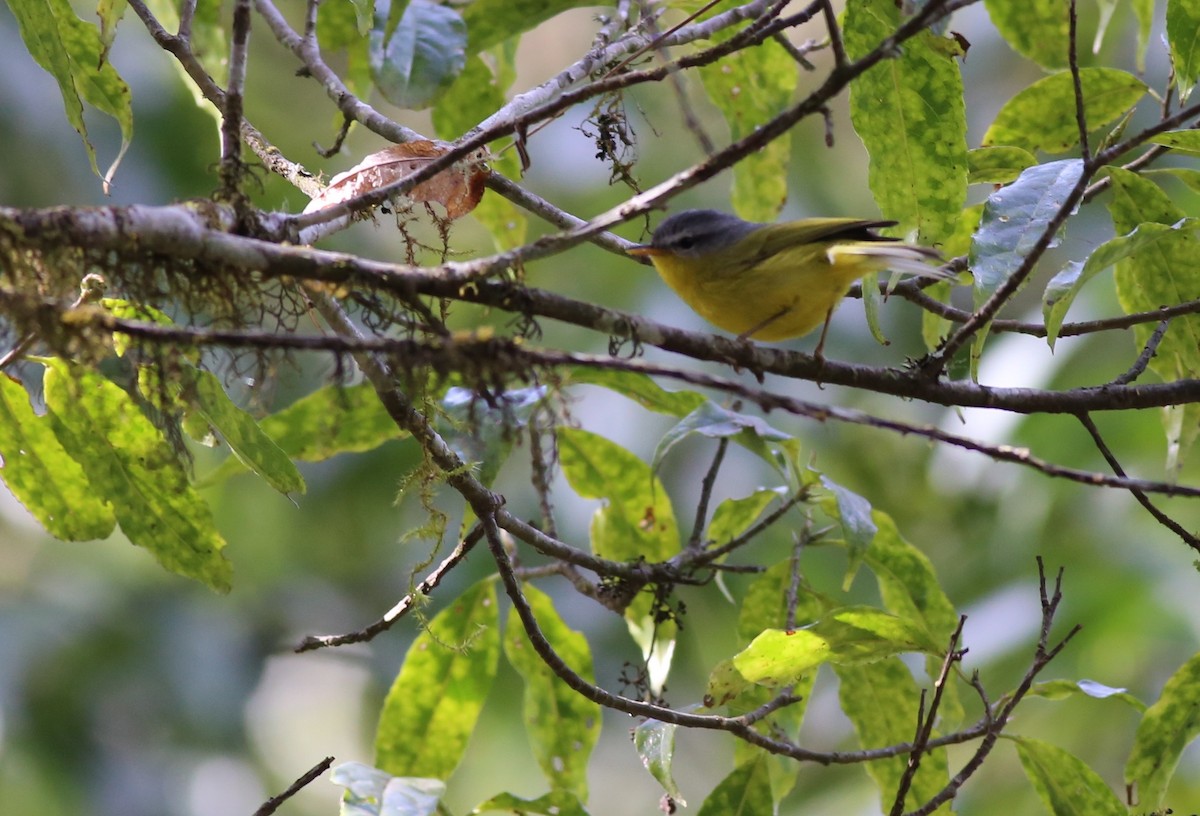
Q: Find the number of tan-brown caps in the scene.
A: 0